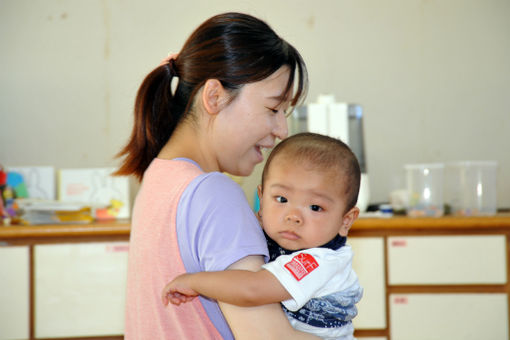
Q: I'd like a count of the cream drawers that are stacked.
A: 2